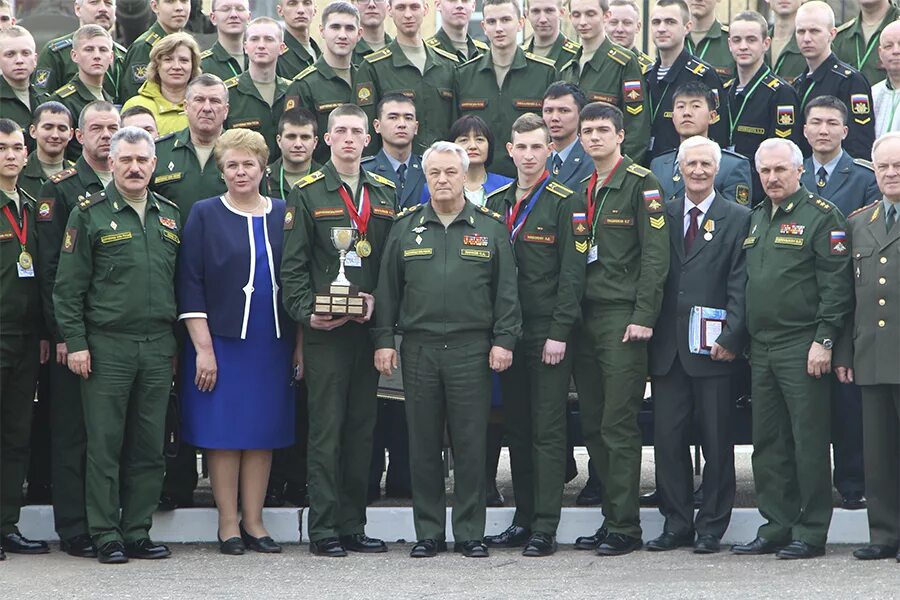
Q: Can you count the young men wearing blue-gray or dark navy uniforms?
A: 7